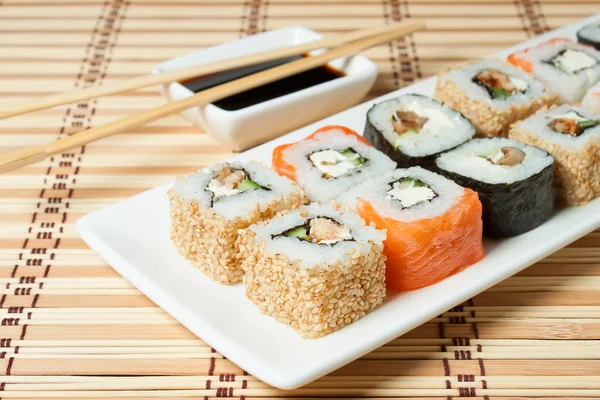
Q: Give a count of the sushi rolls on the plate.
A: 11